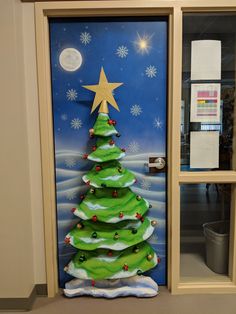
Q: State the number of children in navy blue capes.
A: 0